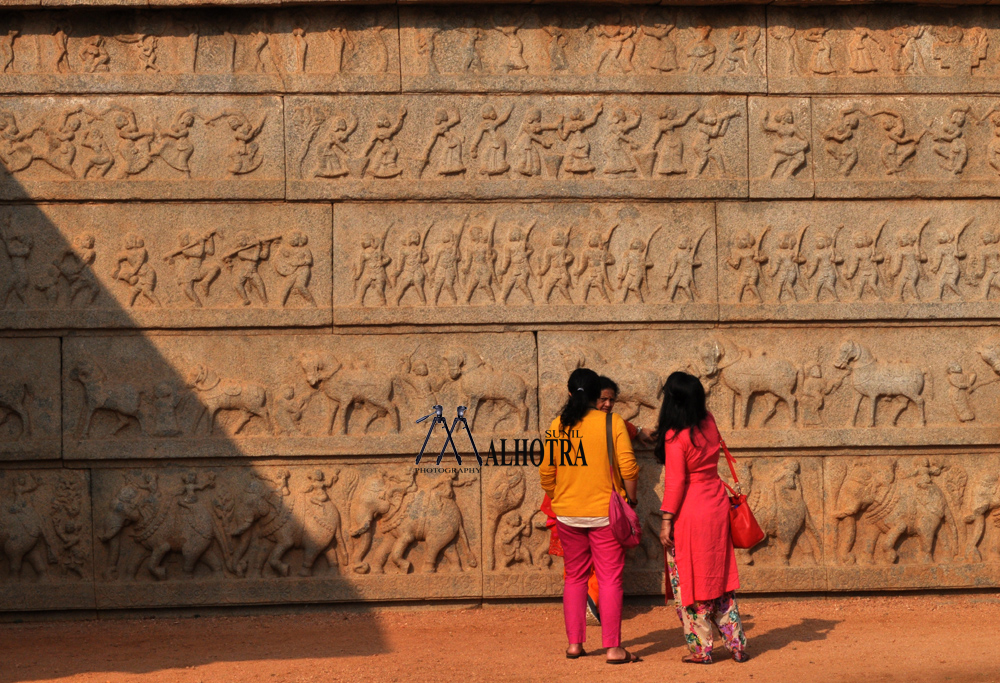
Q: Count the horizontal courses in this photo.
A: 5